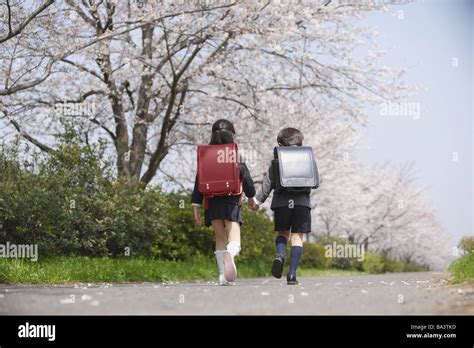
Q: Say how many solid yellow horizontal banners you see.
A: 0